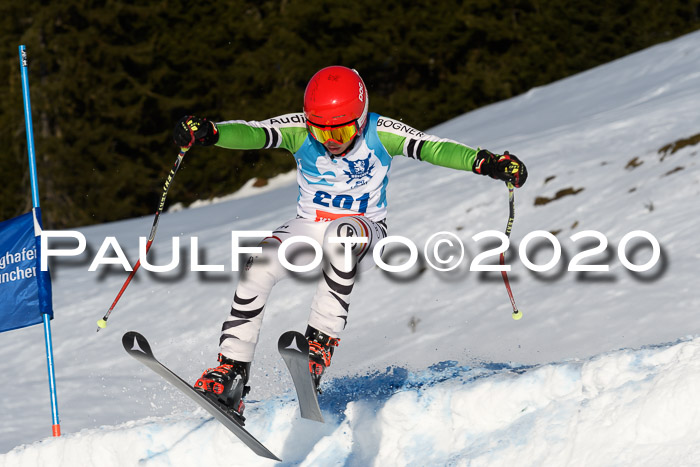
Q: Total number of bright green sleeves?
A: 2